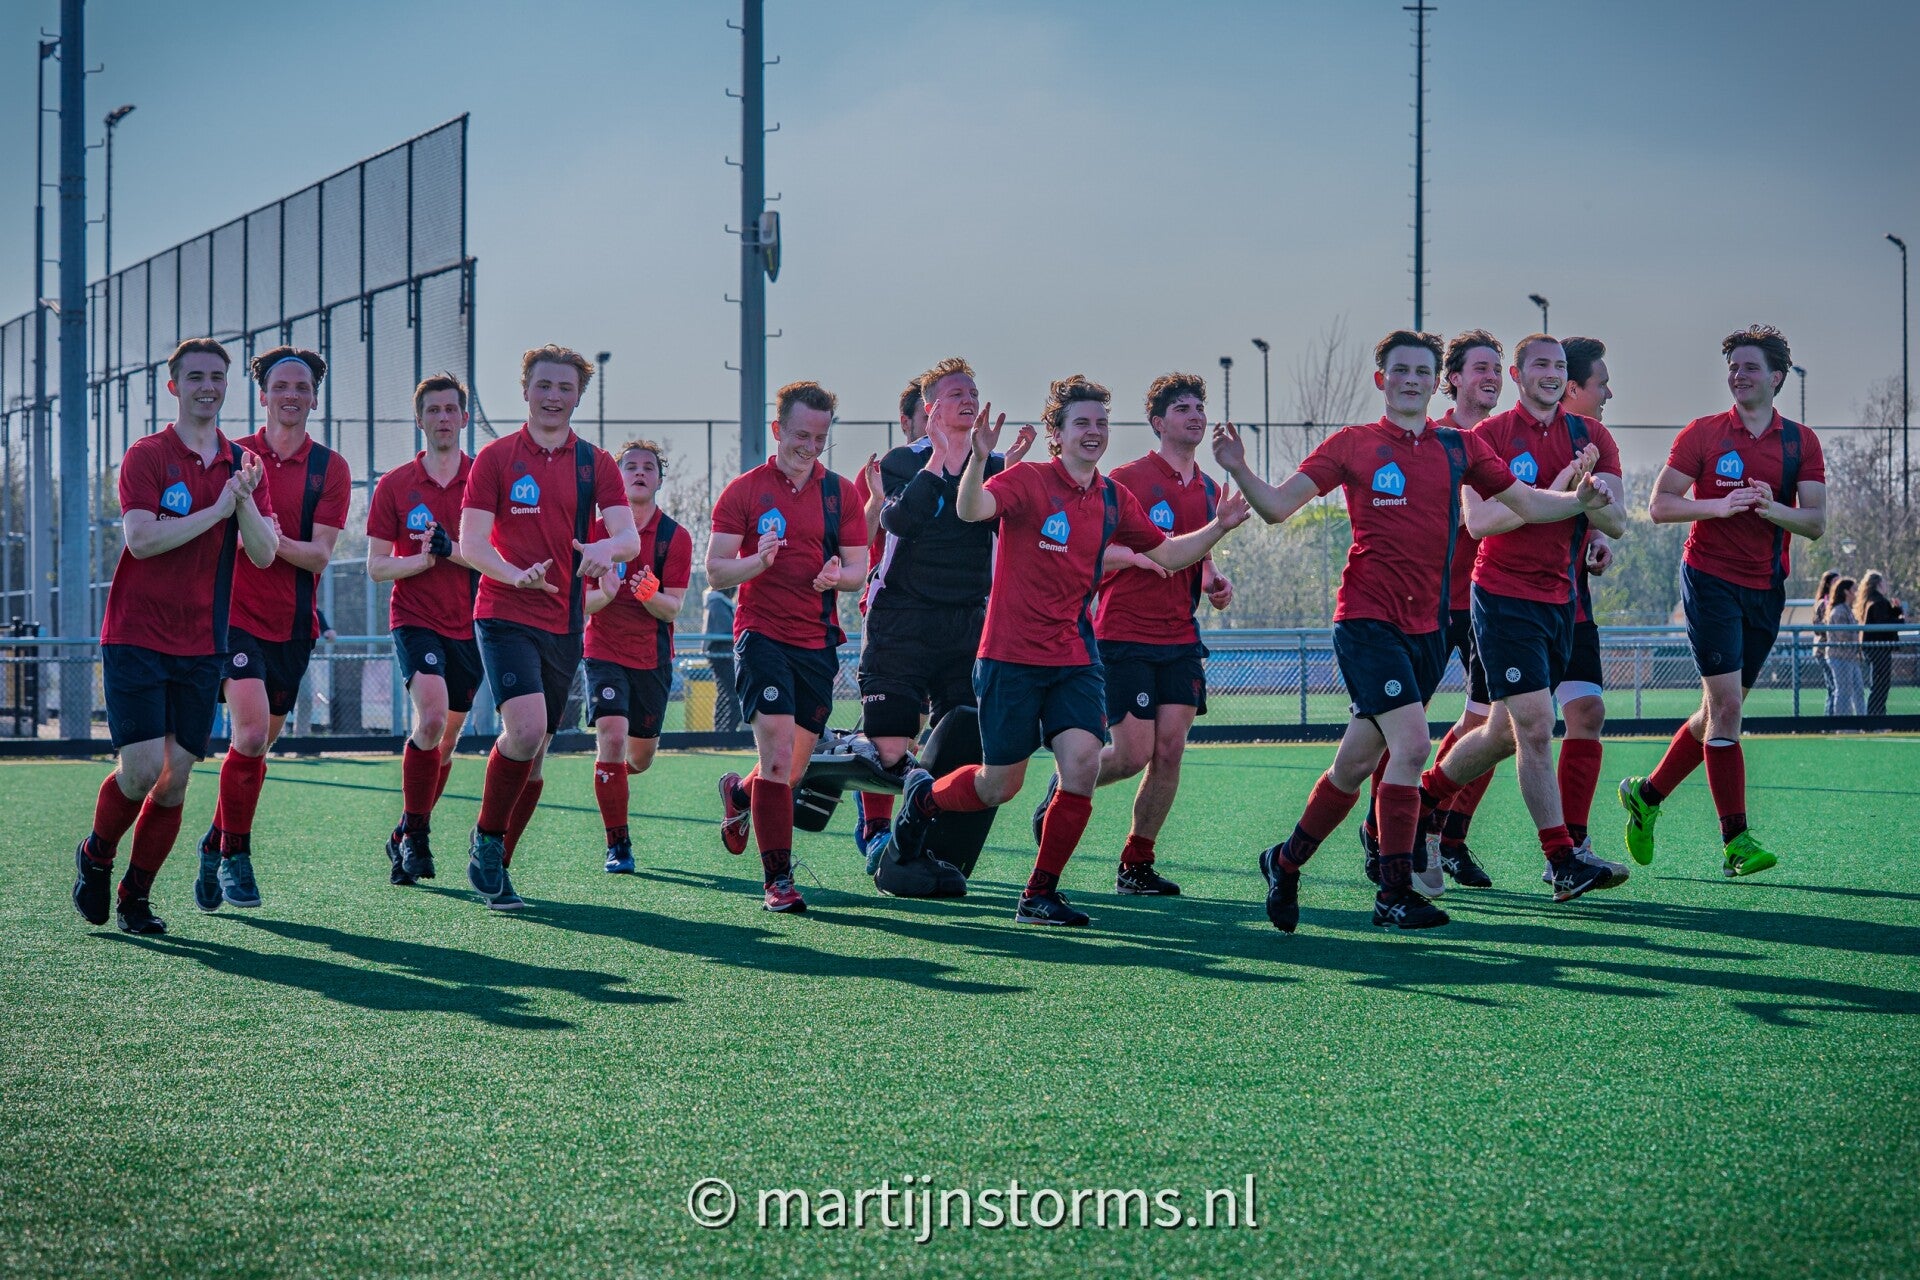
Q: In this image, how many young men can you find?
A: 15